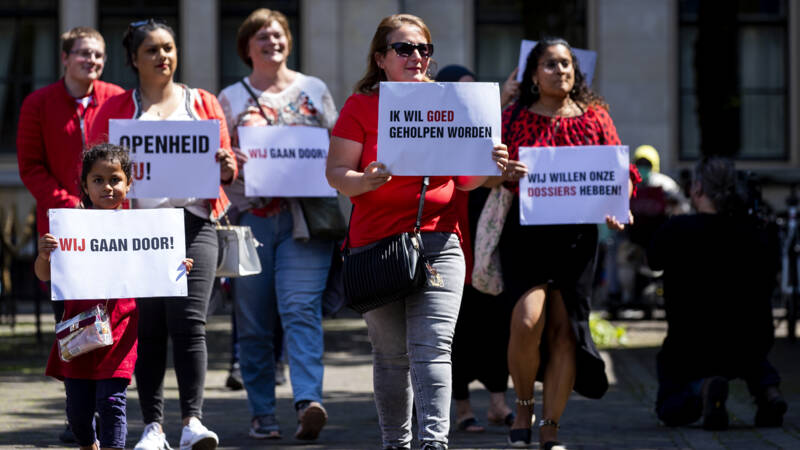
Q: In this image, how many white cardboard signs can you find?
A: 6